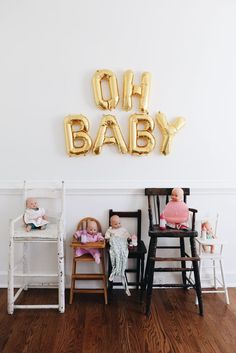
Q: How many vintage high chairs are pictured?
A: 5